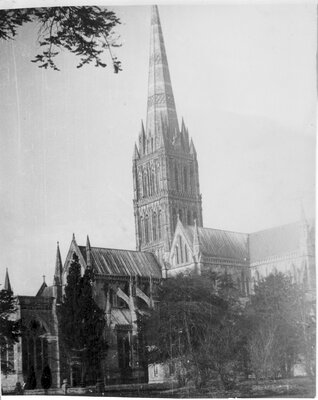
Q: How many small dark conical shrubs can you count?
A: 2